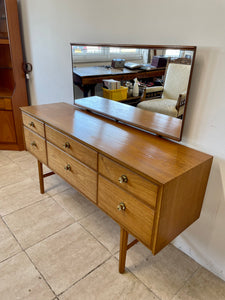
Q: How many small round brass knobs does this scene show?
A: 6